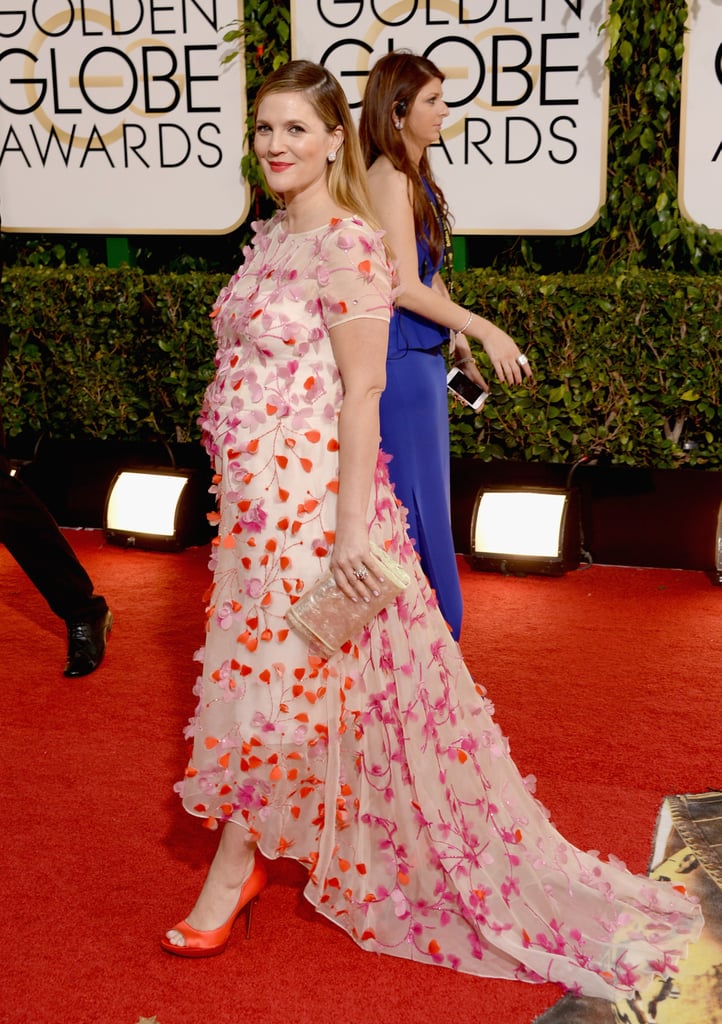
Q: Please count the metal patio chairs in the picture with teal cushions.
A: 0